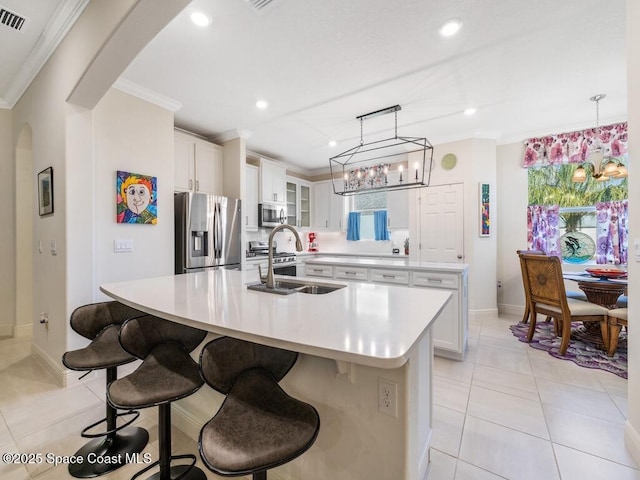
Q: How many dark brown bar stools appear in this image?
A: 3